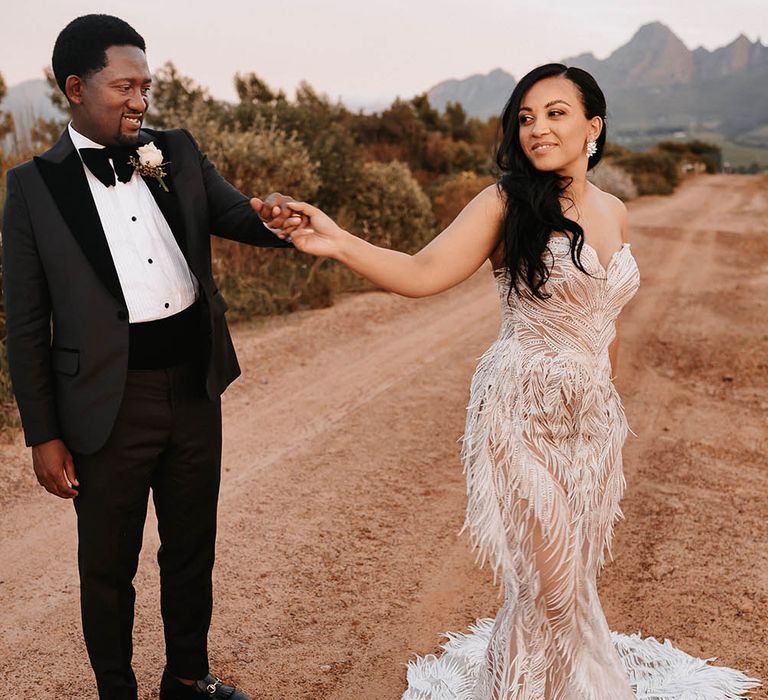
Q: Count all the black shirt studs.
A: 3